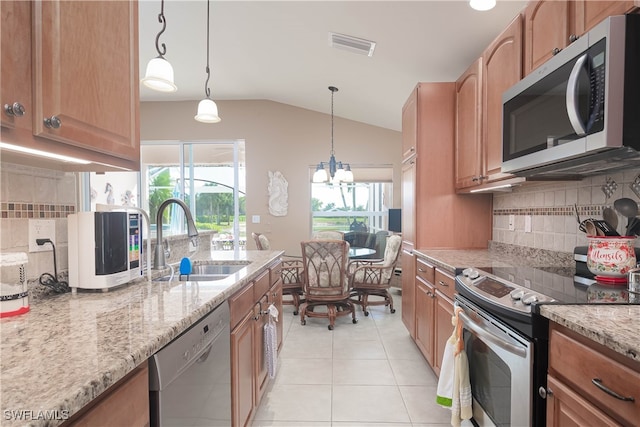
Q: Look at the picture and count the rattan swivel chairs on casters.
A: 4